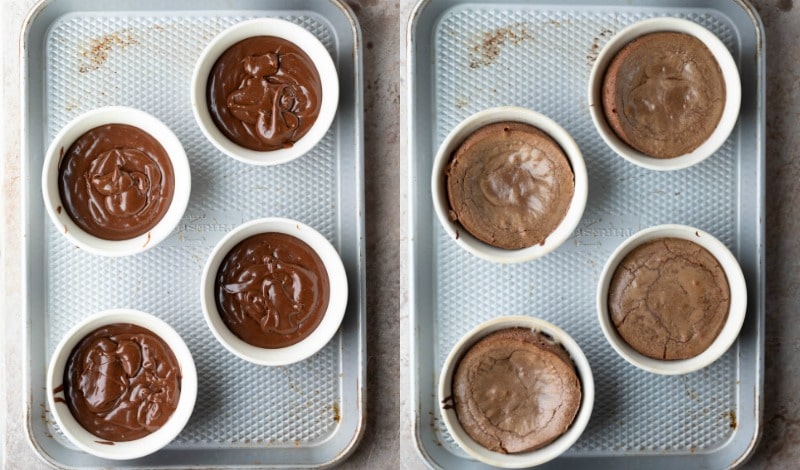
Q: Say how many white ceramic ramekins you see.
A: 8